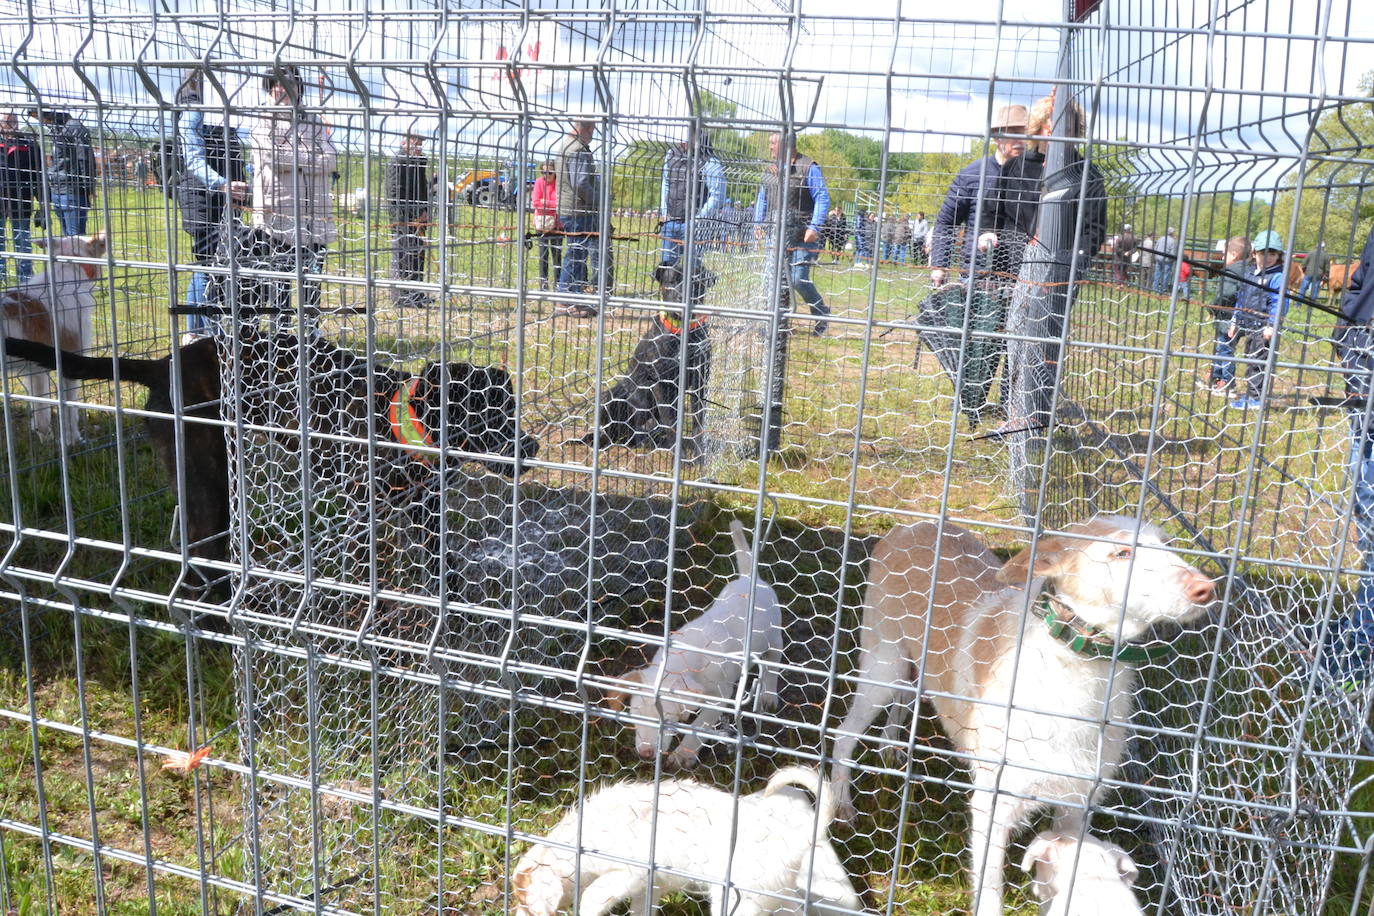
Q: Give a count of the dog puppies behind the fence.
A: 3